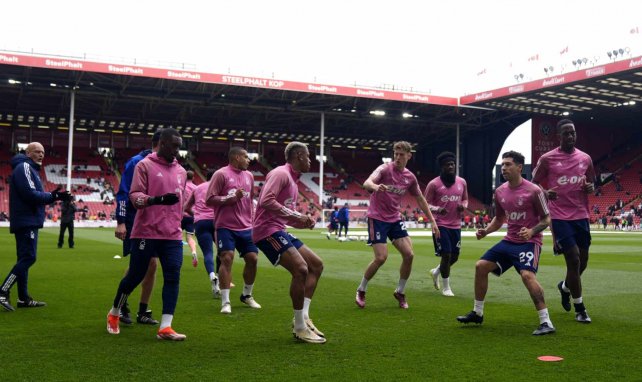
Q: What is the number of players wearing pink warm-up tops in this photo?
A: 9